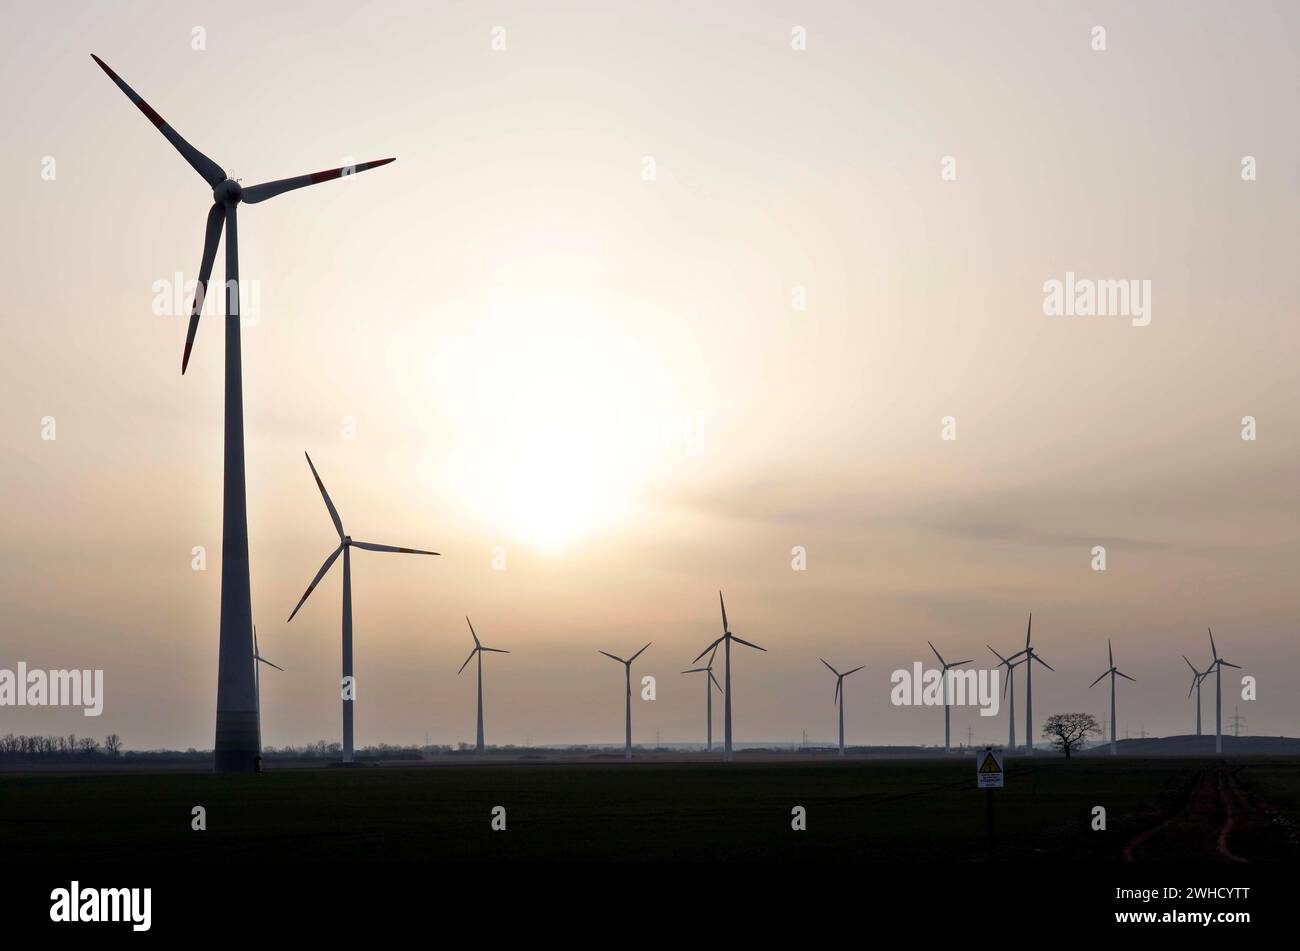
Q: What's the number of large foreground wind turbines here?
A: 2